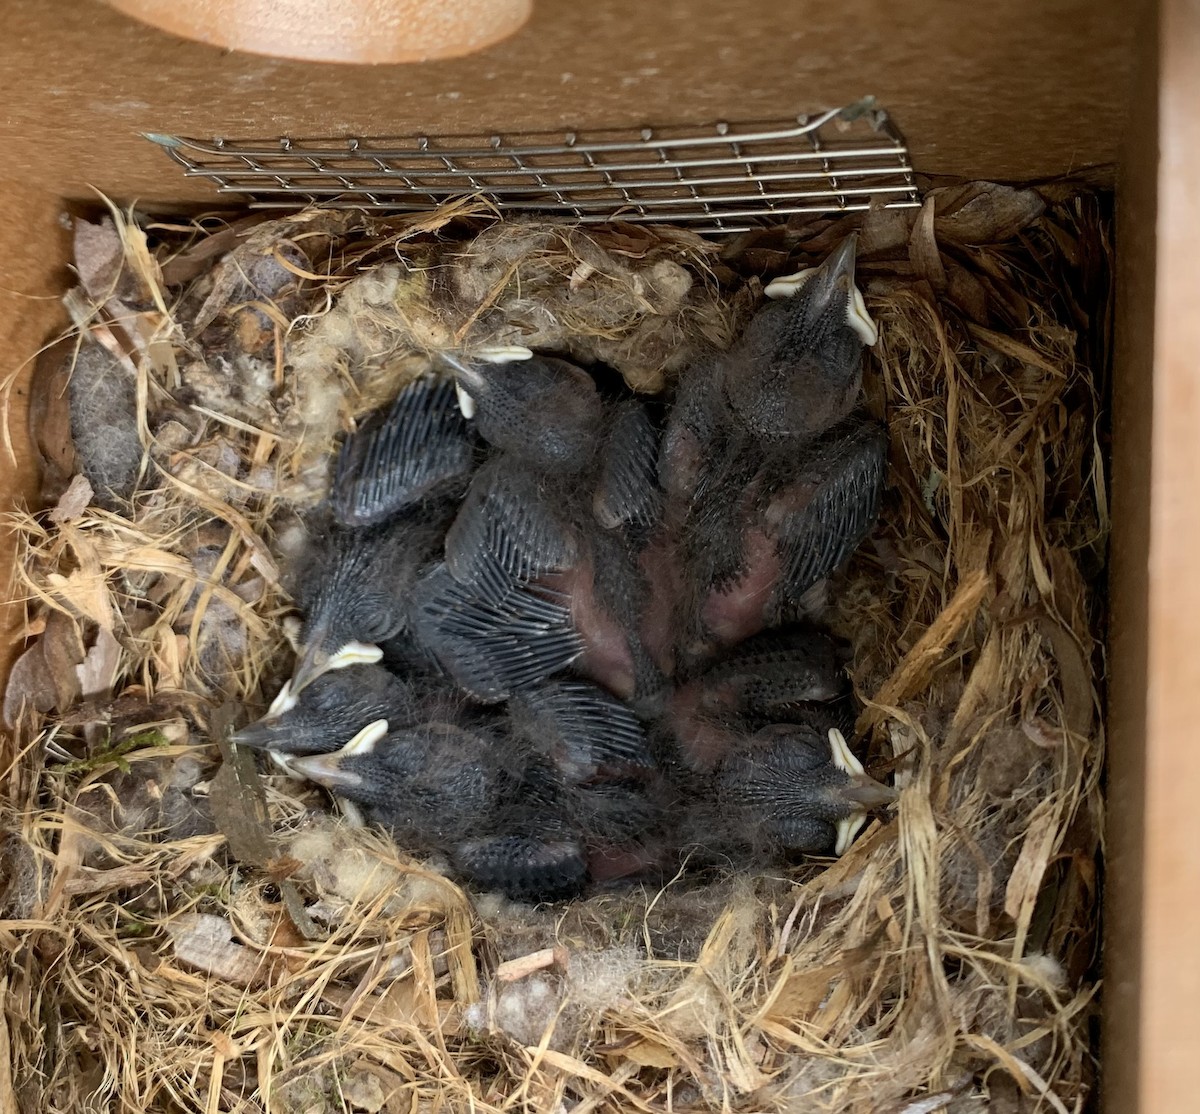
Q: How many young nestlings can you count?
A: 6